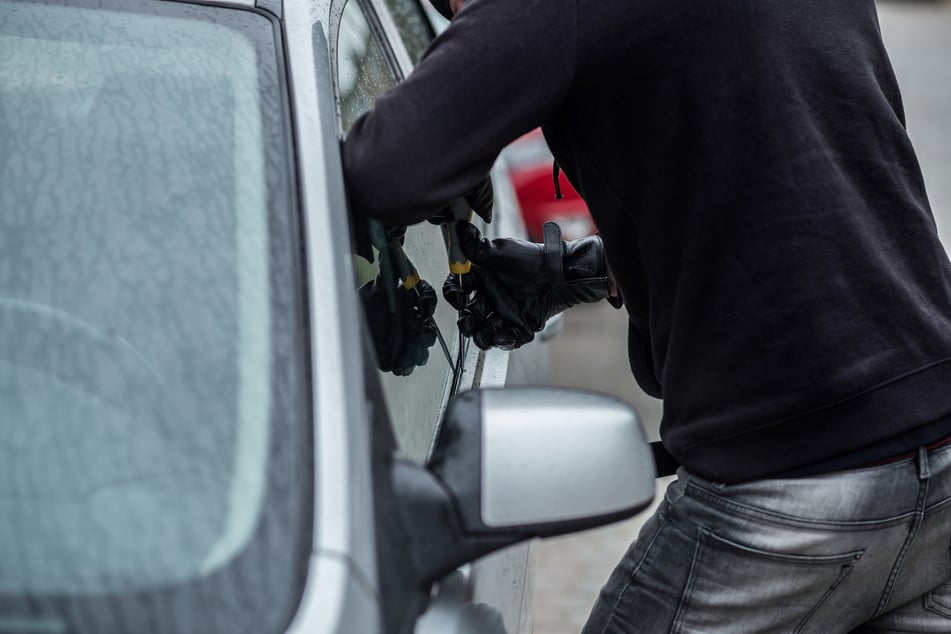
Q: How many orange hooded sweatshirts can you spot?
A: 0